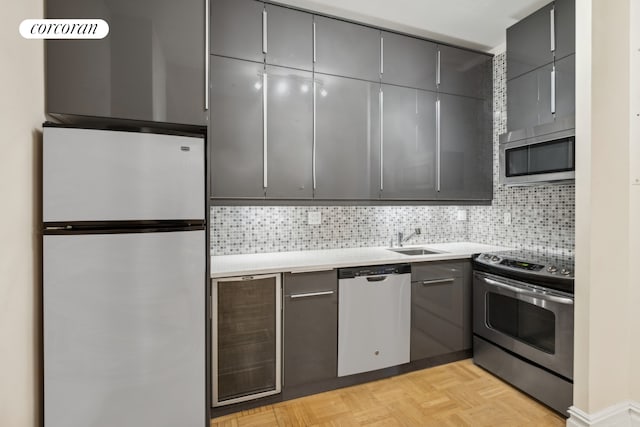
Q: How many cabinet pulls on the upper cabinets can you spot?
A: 11